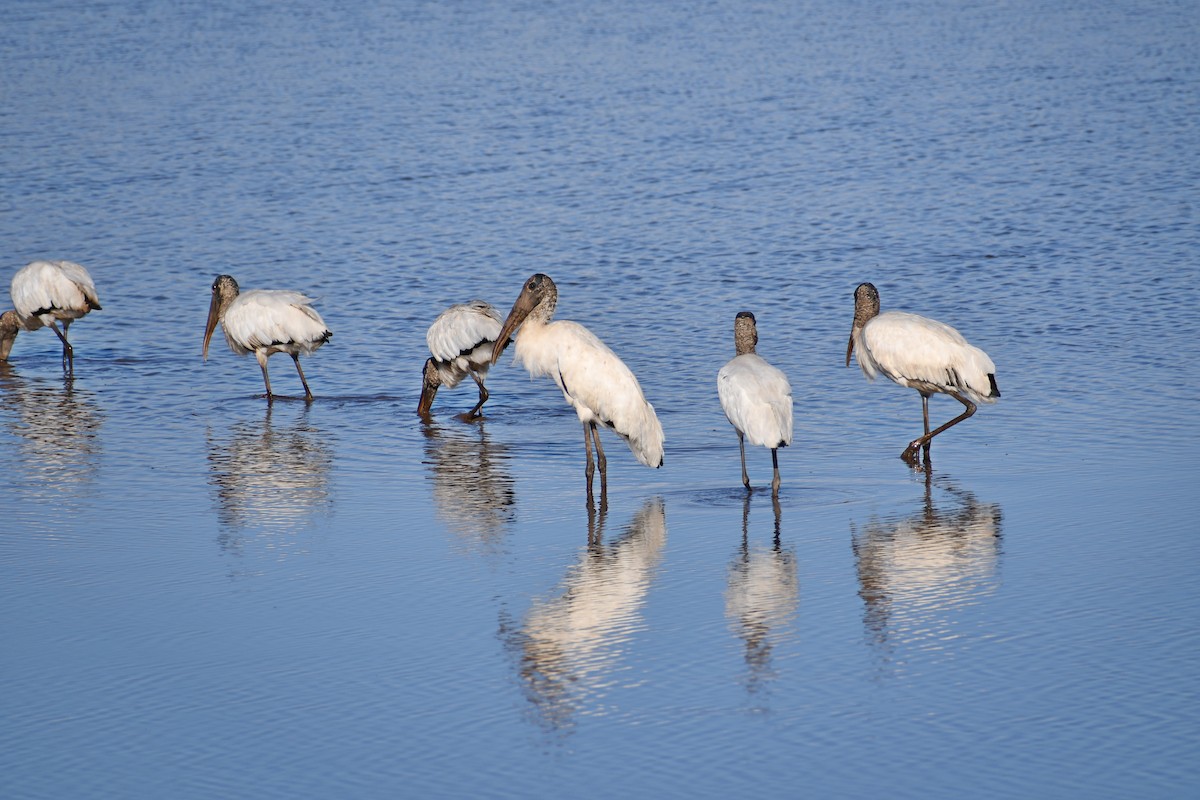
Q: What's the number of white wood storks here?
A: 6